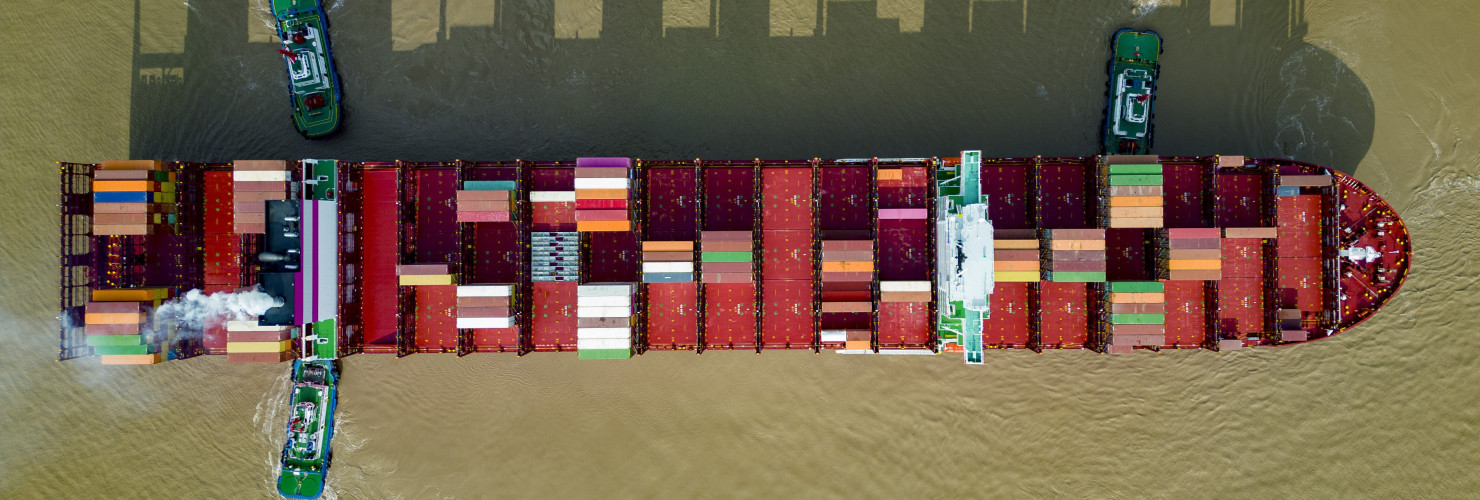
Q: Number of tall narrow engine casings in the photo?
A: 1